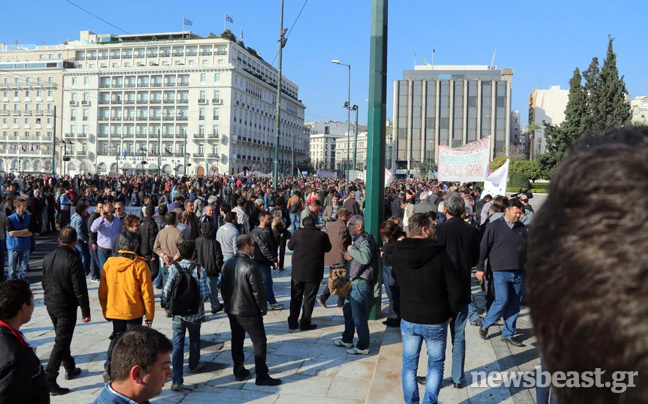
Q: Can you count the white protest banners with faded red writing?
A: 1